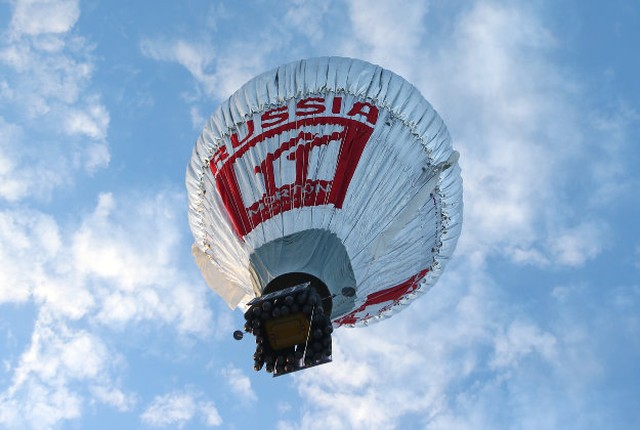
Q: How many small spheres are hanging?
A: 2